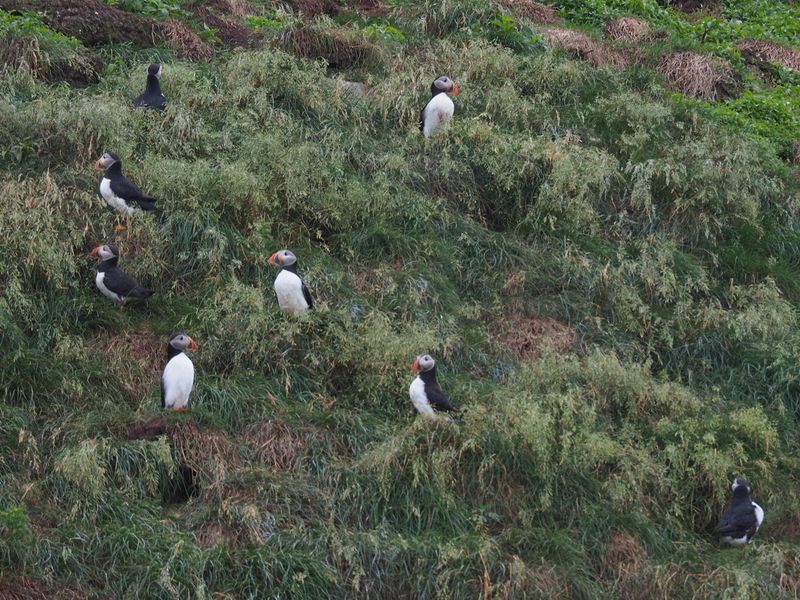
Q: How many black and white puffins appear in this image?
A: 8